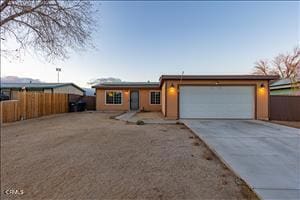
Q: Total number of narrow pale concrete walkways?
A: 1